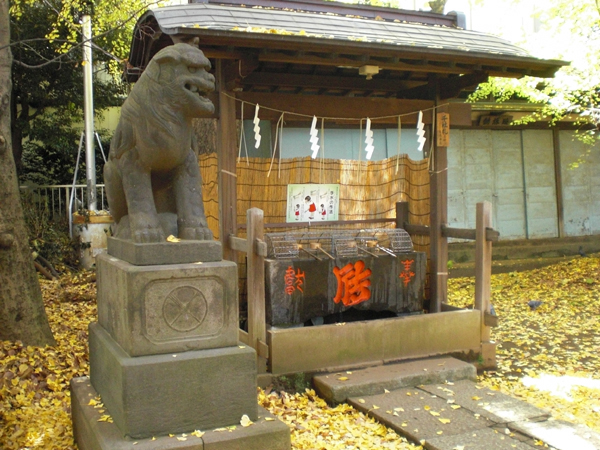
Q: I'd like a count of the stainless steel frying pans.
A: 0